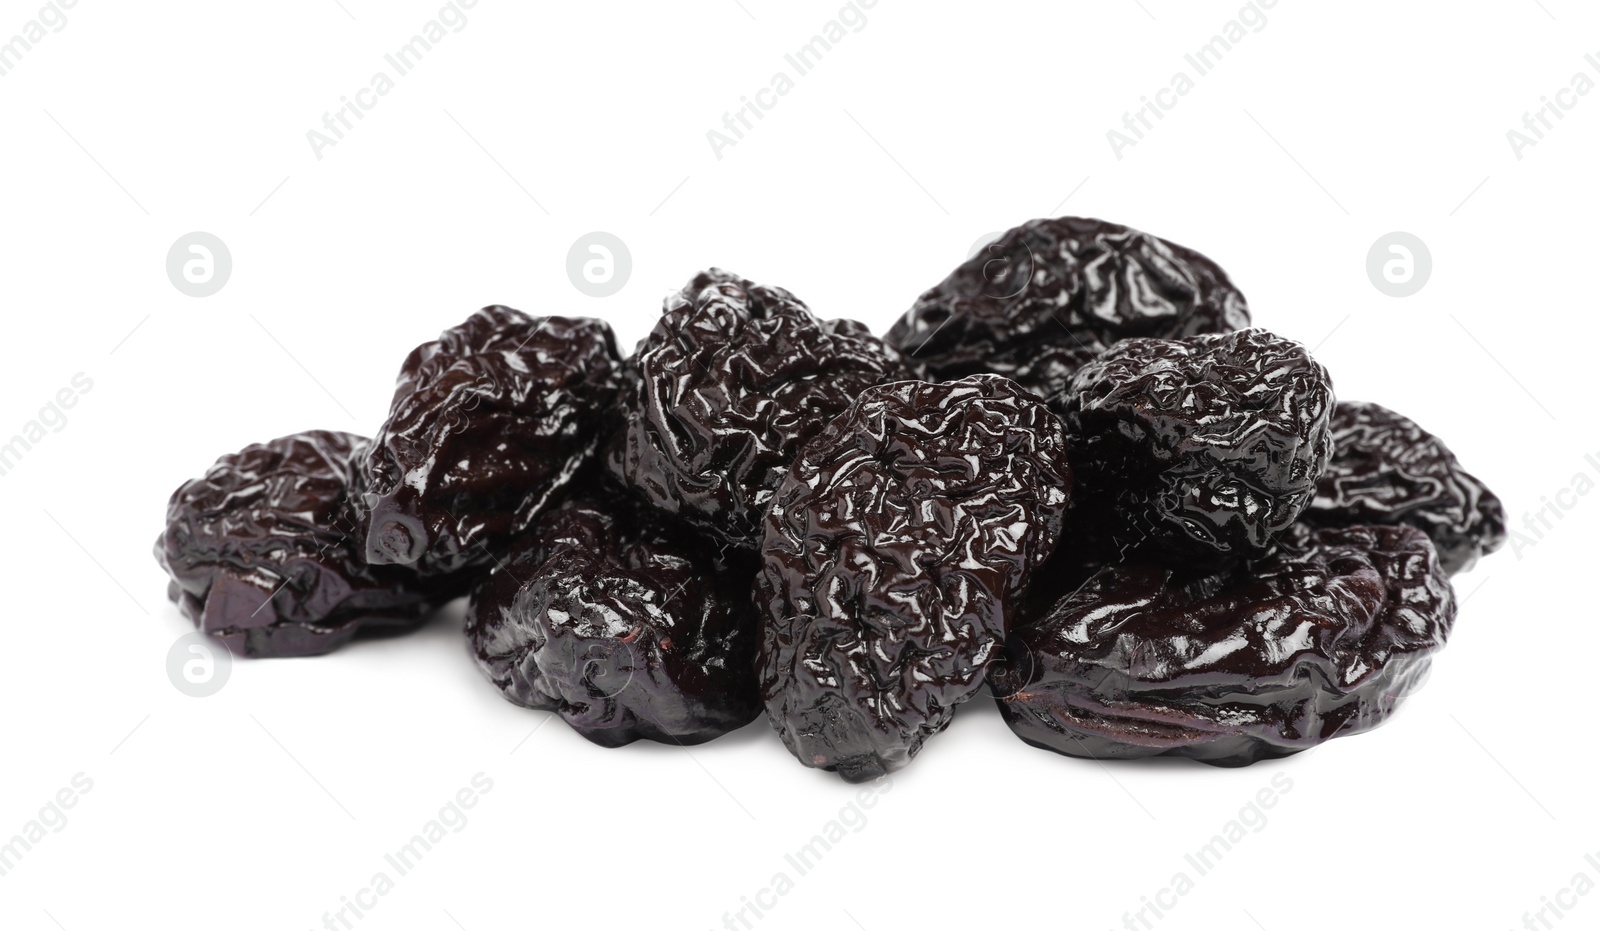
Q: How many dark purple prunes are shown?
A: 9